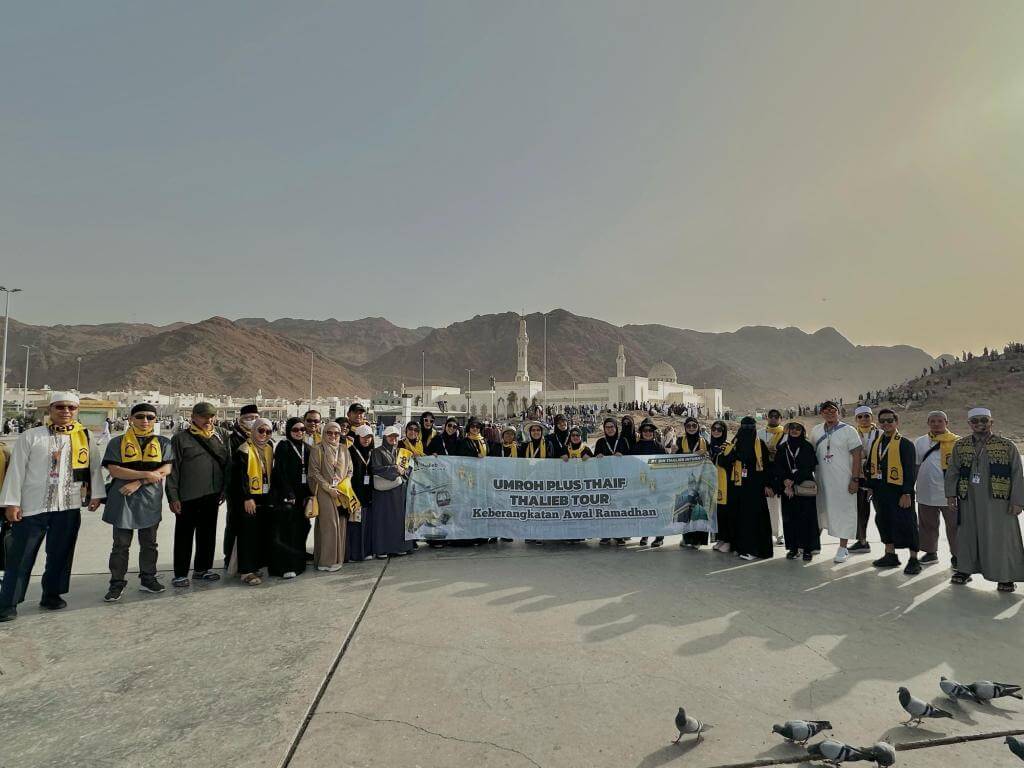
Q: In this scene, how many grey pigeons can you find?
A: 8